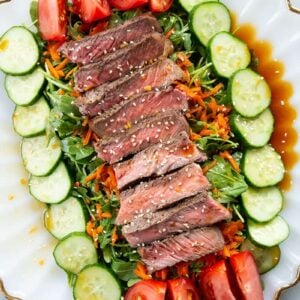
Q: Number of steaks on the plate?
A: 9